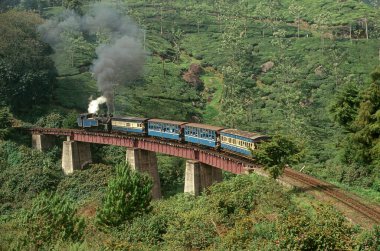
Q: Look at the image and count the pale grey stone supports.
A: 4